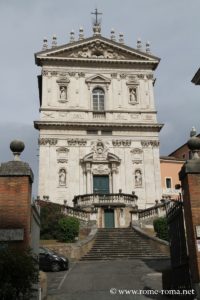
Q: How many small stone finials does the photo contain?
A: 8